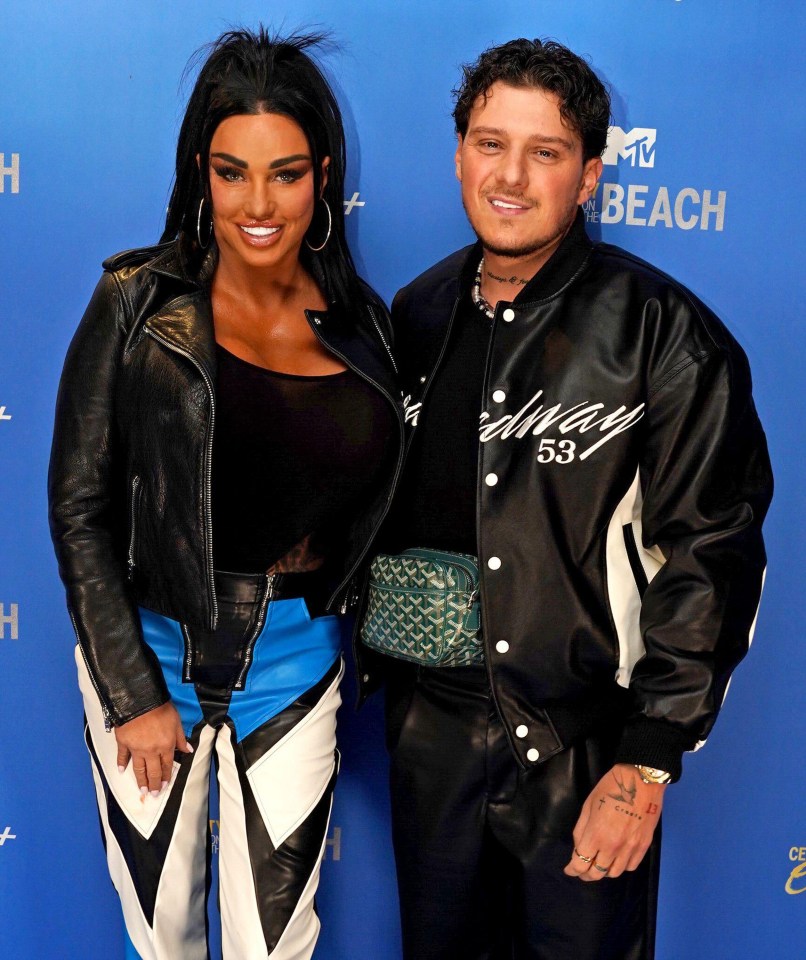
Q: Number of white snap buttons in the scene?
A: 7